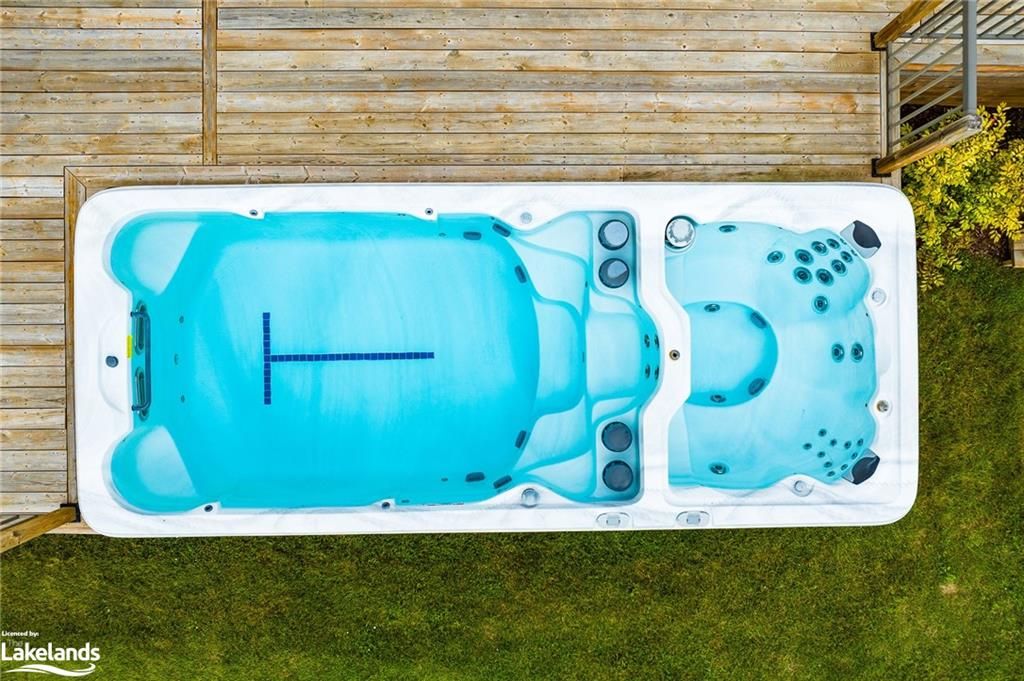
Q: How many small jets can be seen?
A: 10